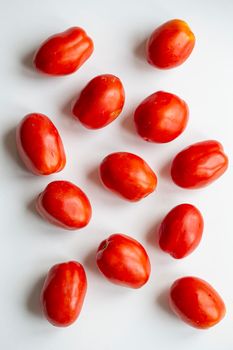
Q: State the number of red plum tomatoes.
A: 12